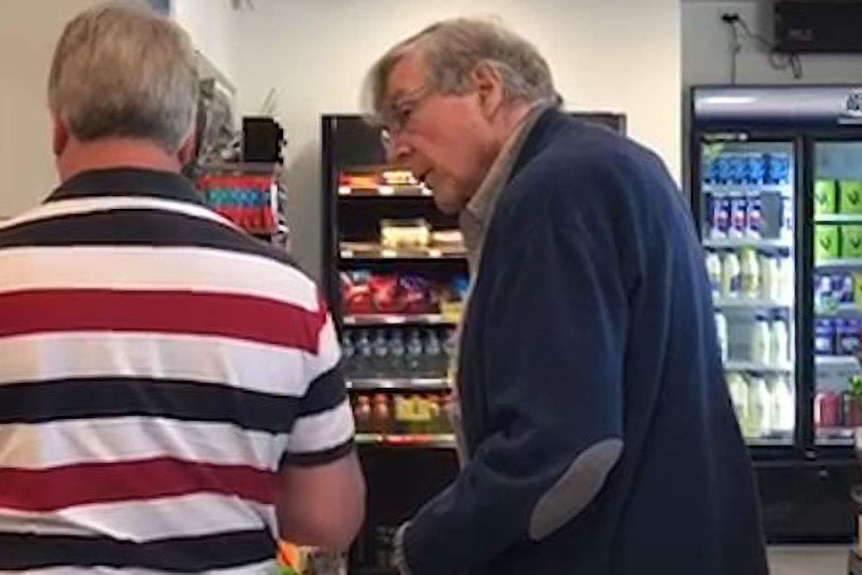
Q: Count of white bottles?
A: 11